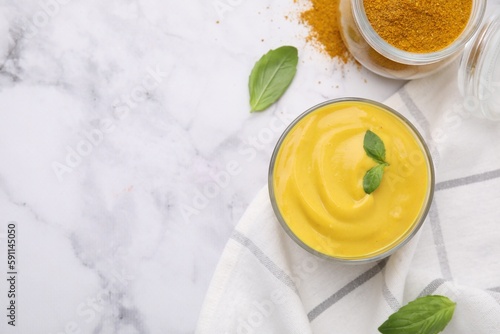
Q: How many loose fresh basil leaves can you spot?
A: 2